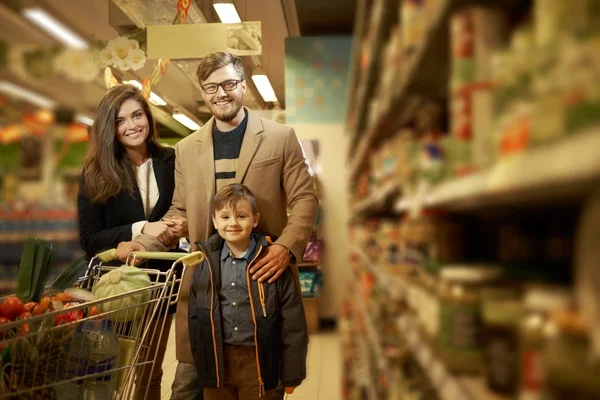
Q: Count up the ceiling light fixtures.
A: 7